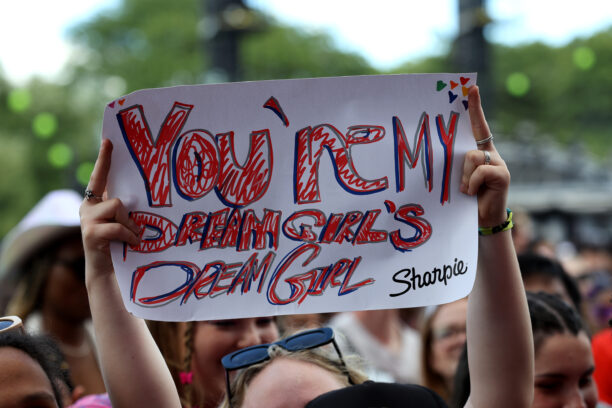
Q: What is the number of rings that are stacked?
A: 2